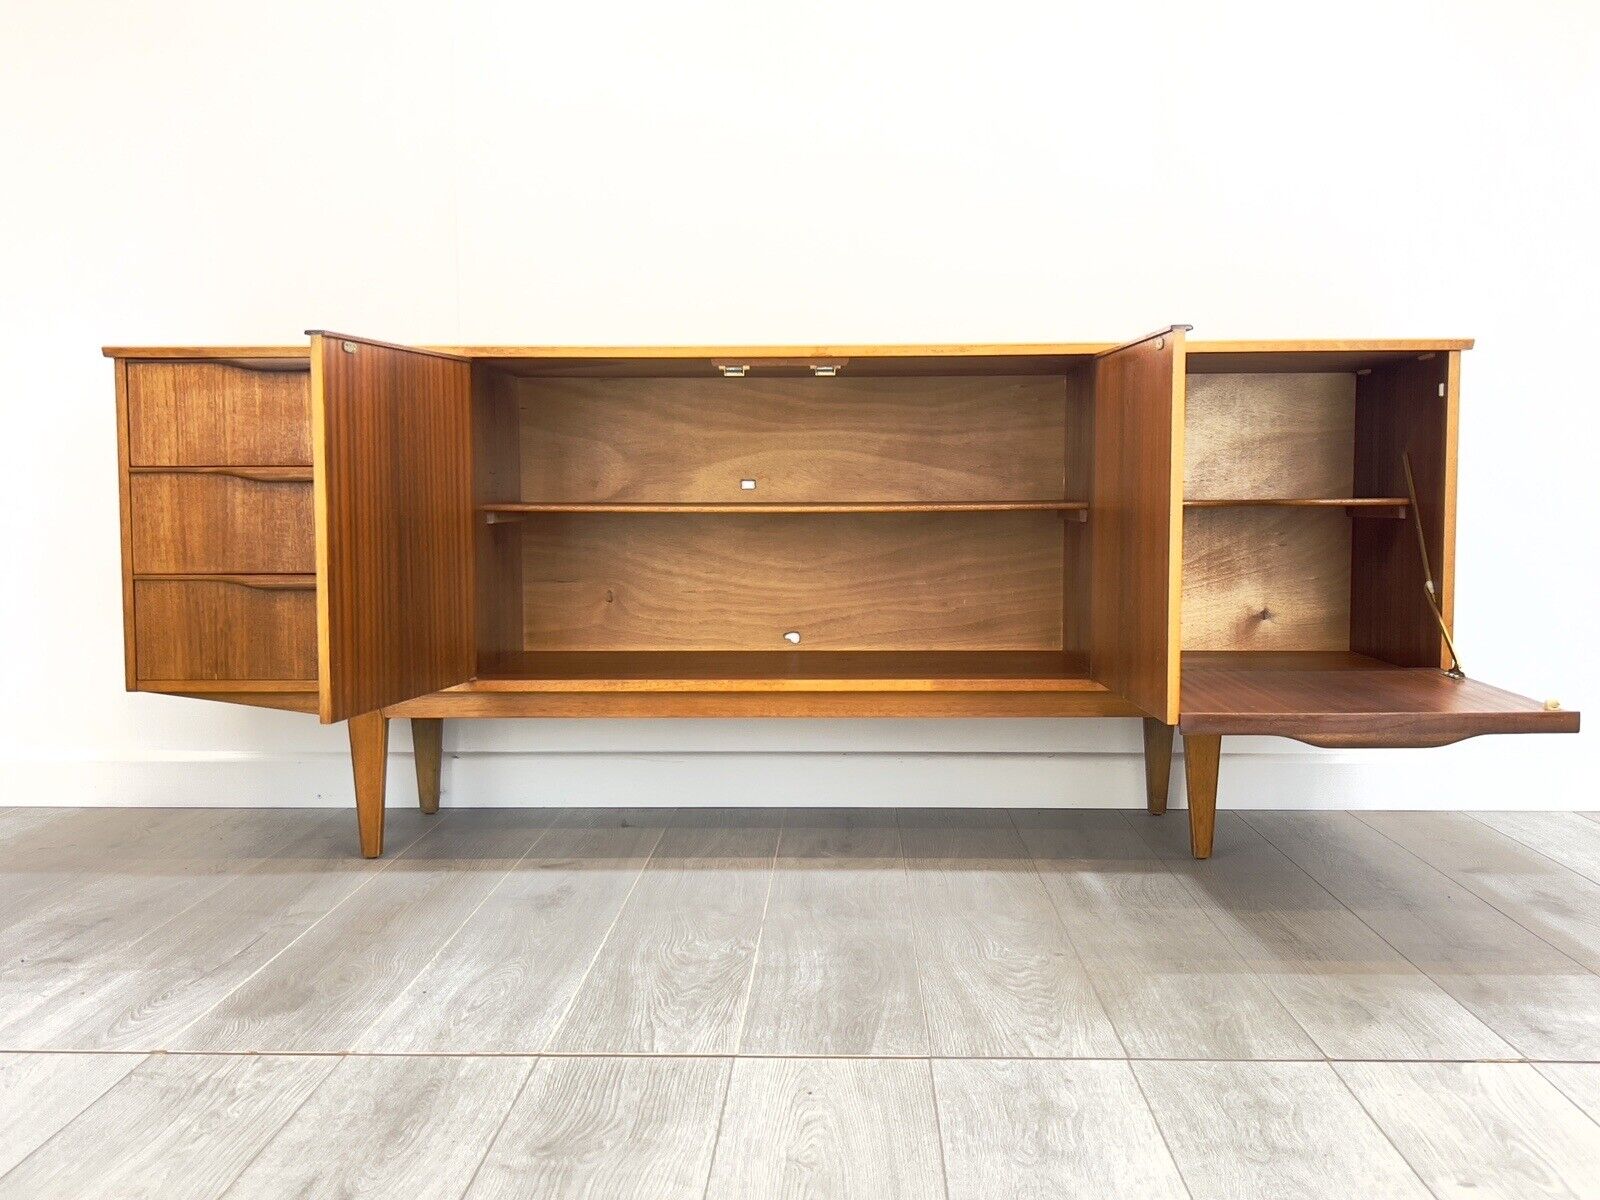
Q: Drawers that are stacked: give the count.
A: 3